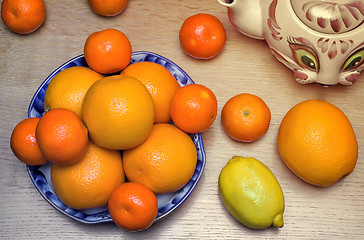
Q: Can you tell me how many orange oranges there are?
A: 15